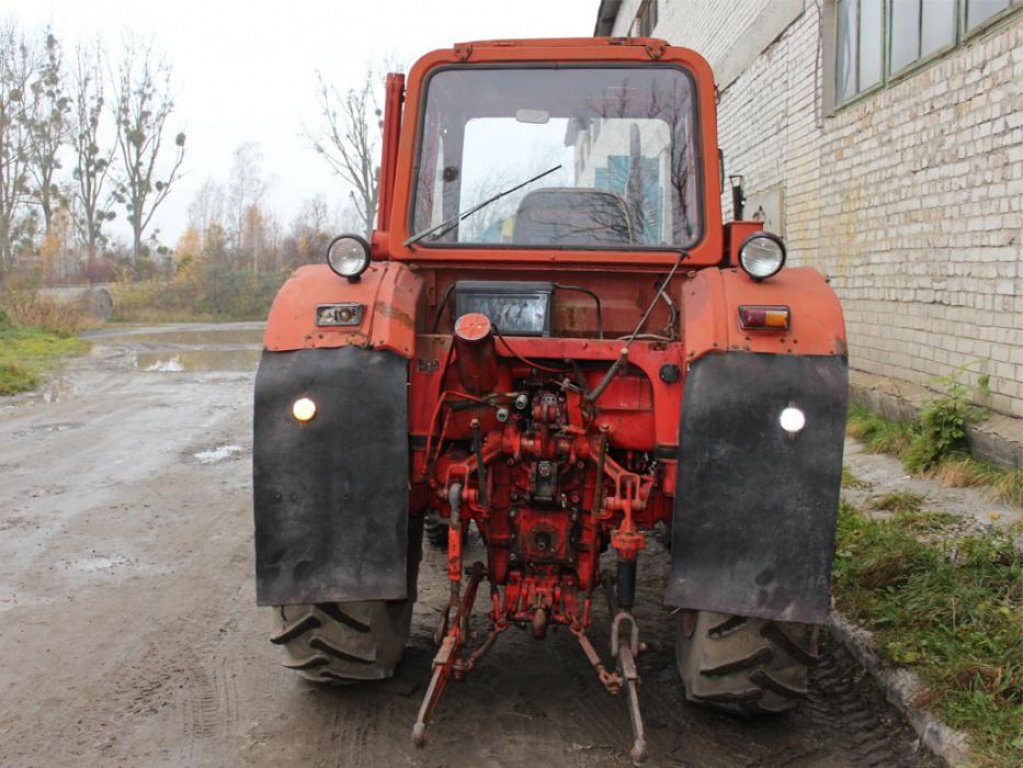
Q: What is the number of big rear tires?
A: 2